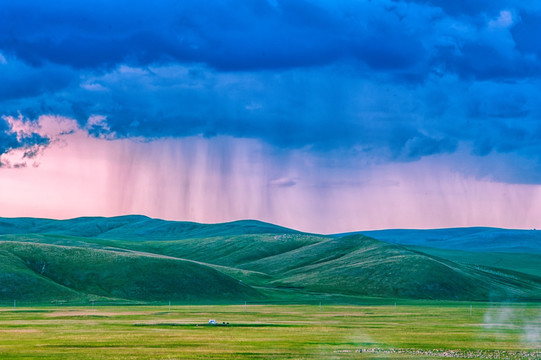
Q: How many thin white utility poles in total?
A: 7